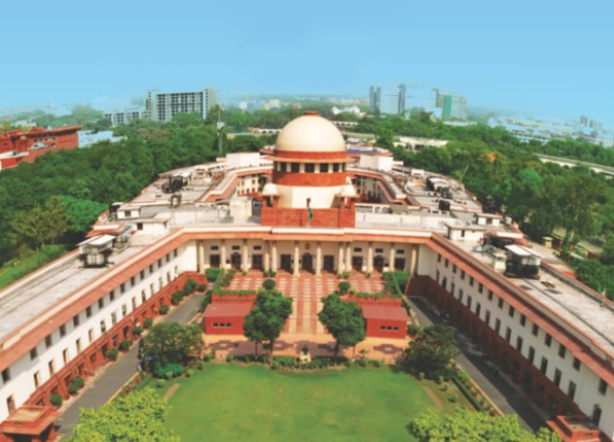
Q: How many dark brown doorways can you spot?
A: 9